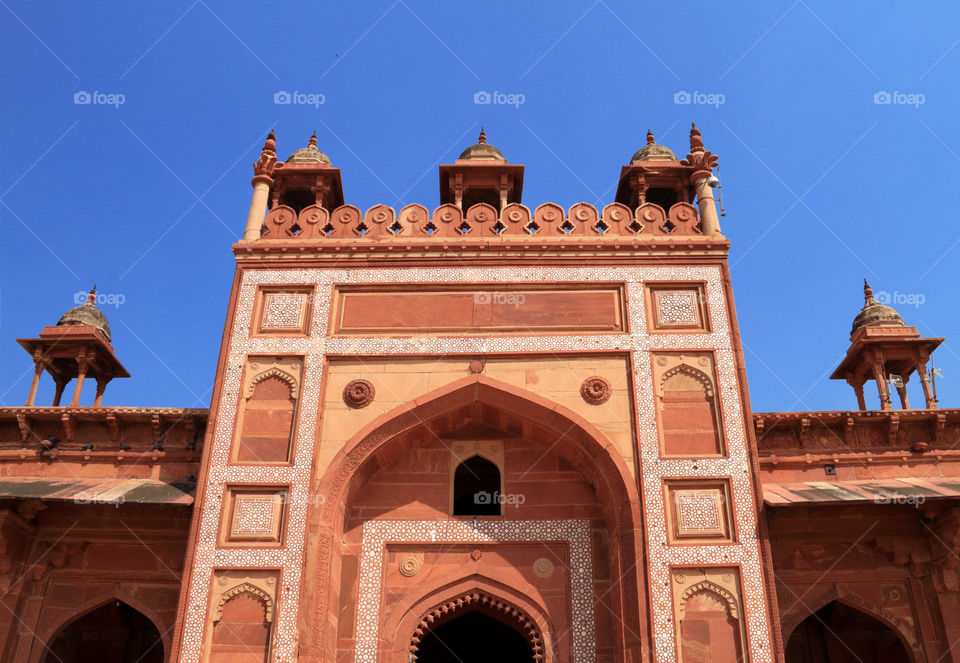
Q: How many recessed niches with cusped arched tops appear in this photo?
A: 4